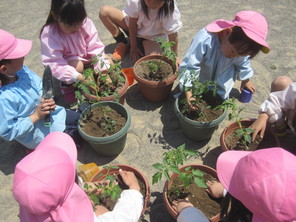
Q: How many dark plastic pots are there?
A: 2